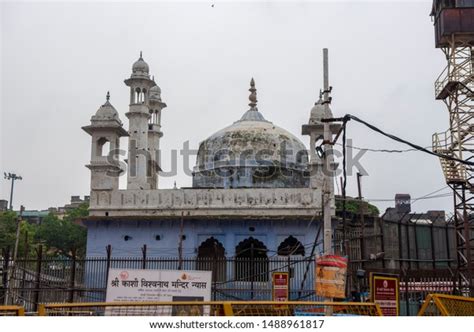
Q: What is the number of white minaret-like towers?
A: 4